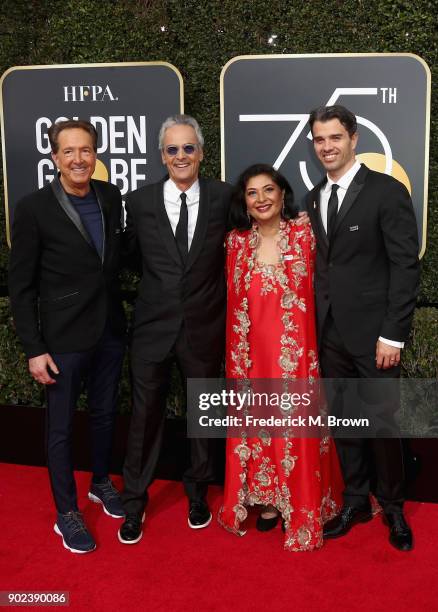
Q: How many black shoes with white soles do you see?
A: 2